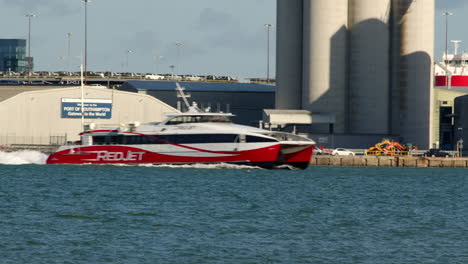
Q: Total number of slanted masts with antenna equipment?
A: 1